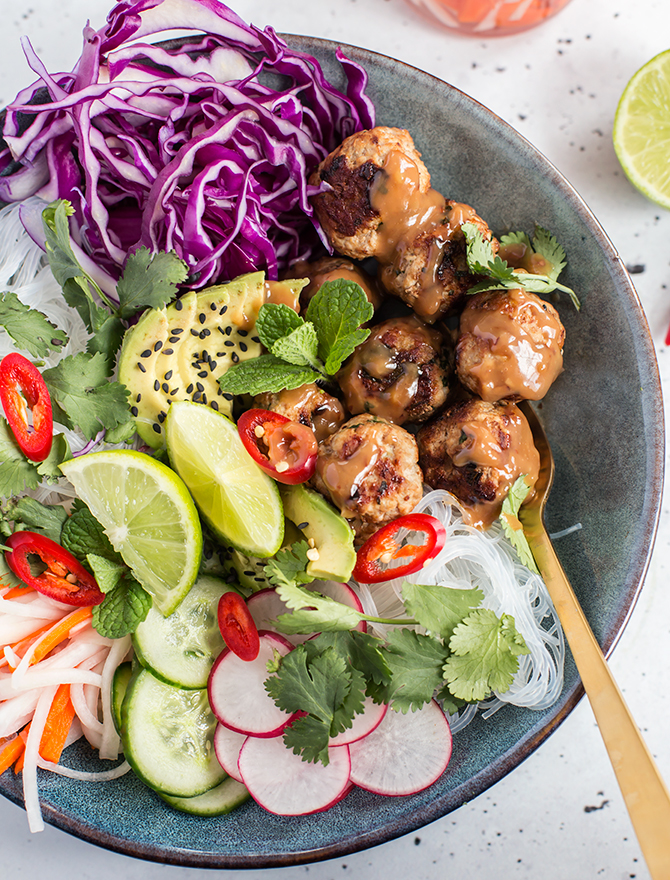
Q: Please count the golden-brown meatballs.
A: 8